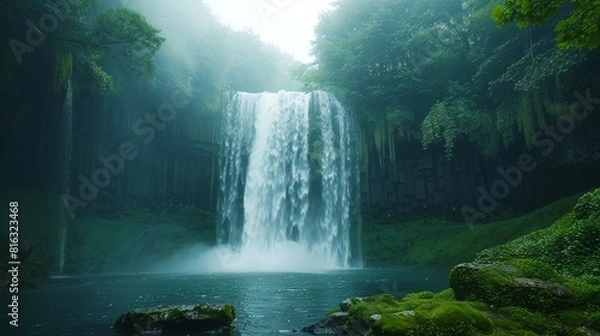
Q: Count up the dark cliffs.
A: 2